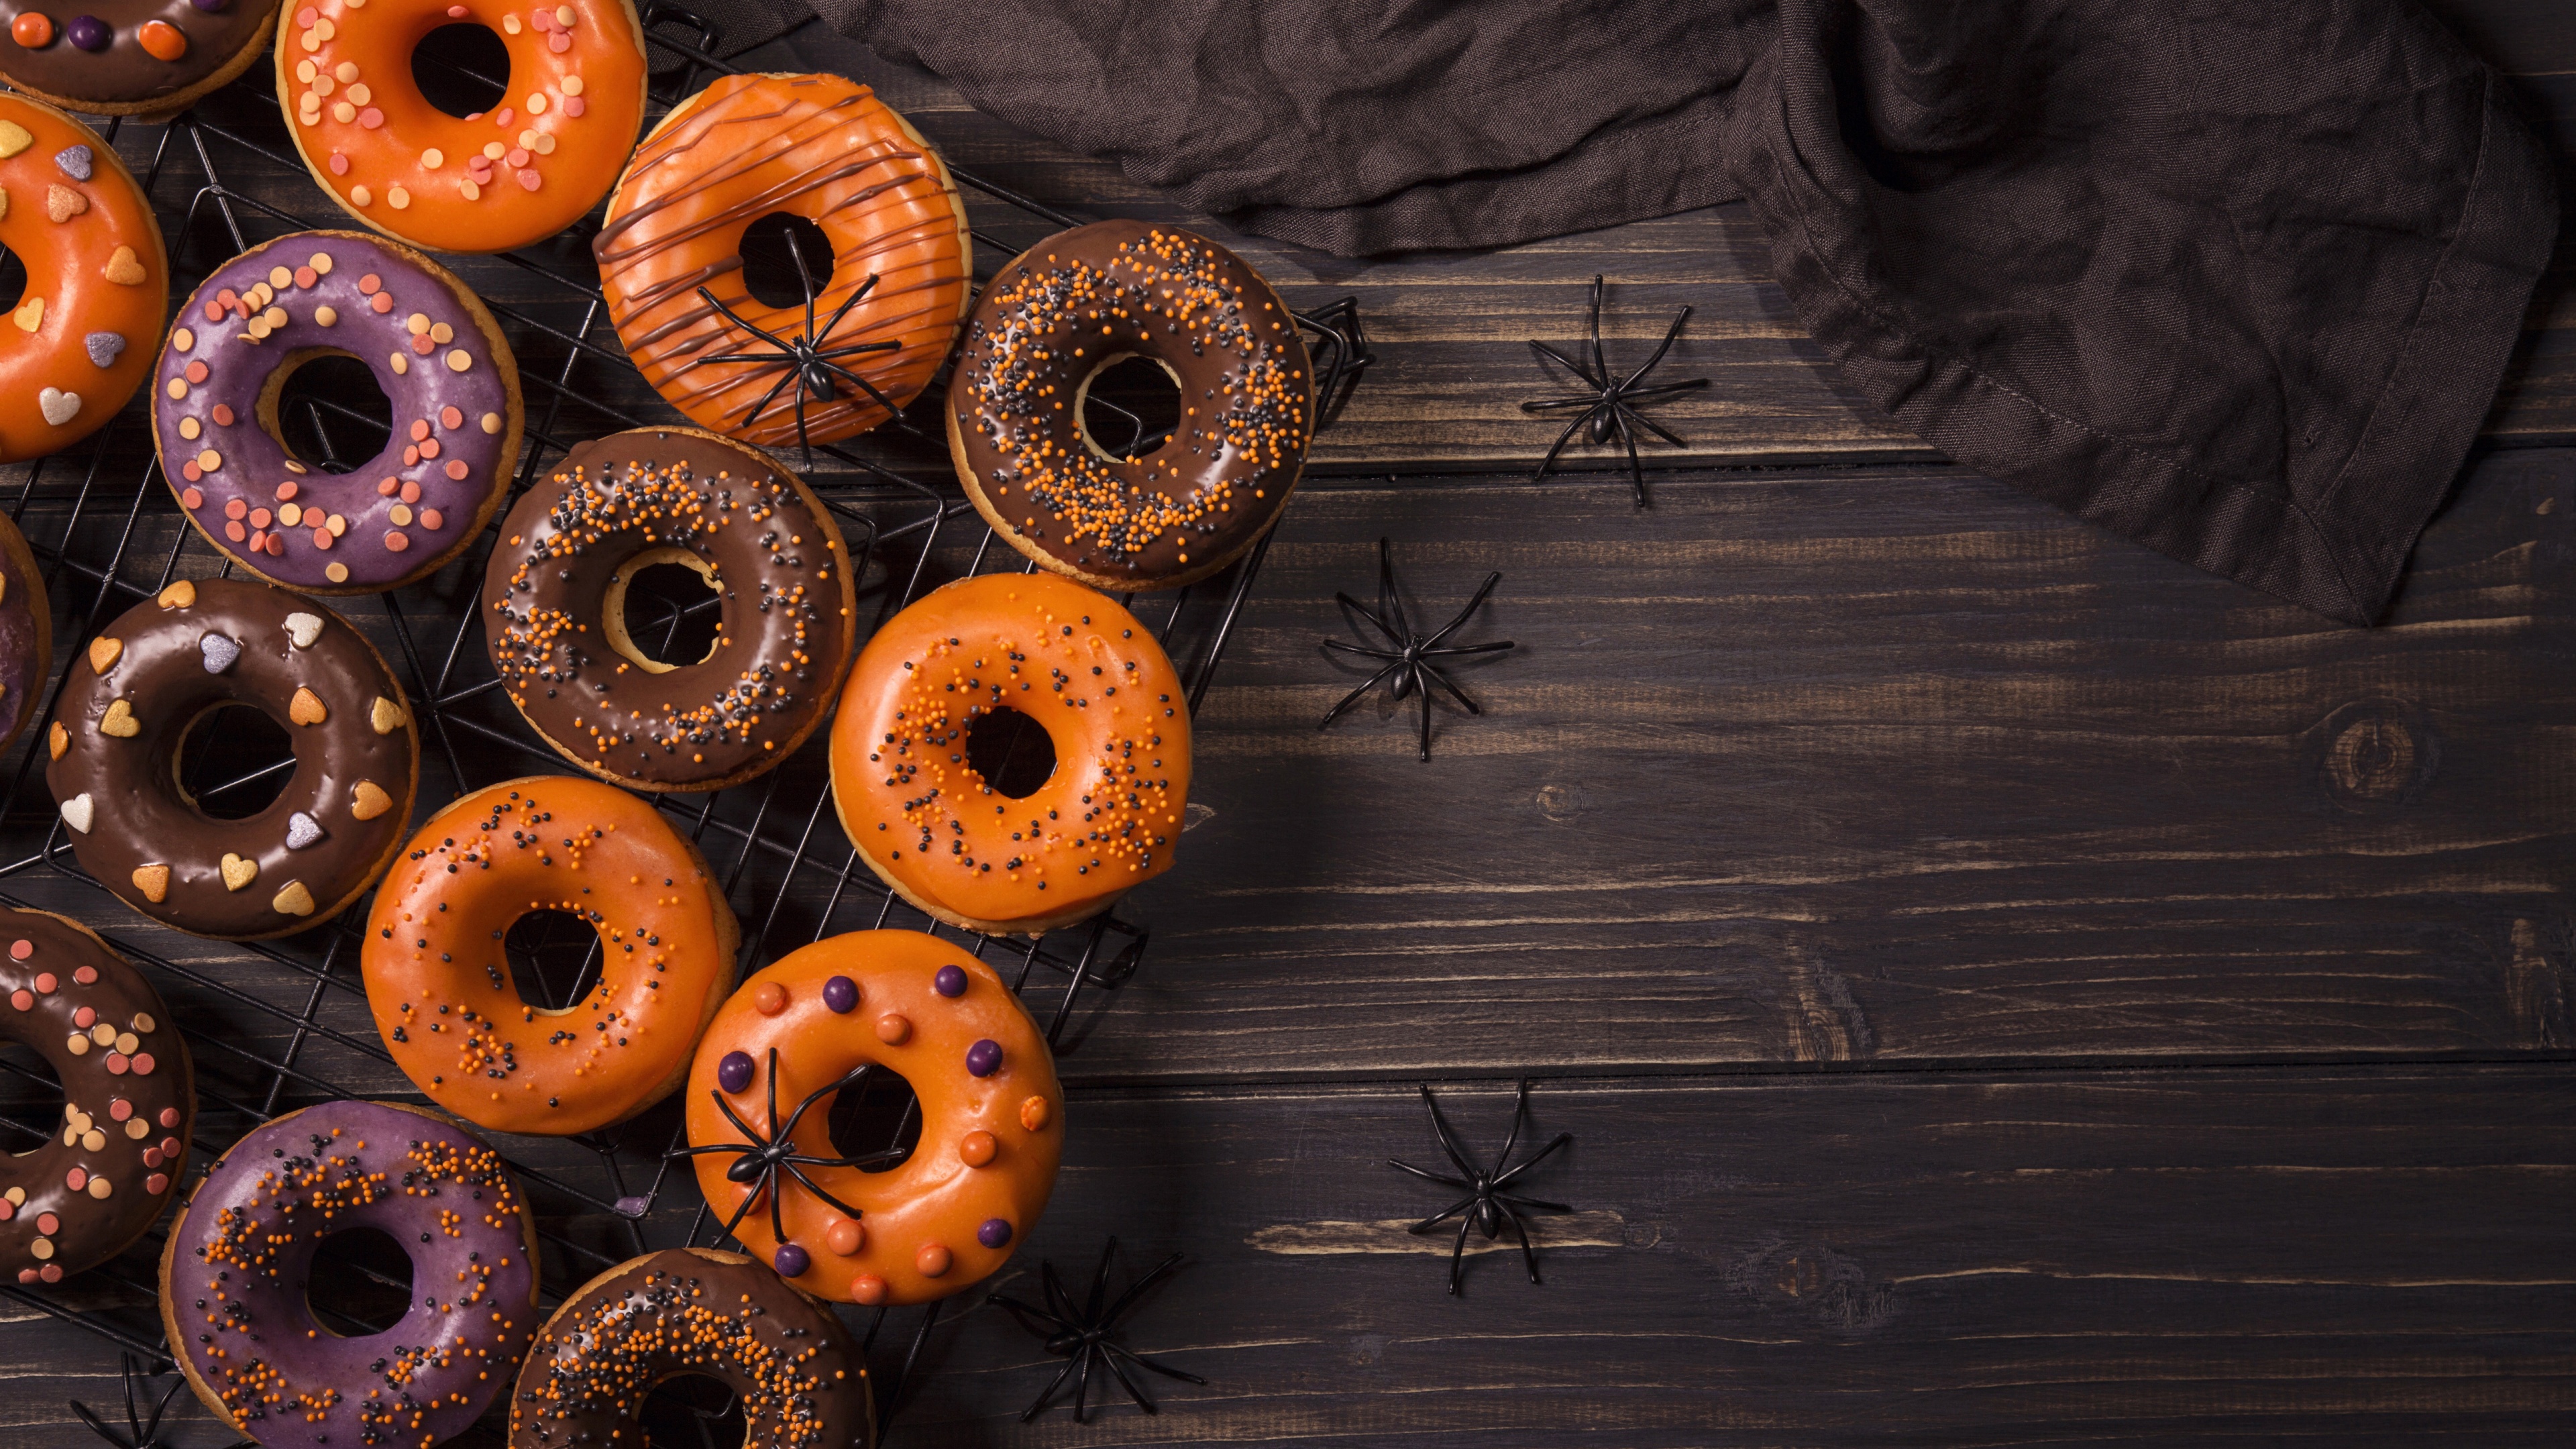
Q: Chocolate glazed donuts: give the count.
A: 6